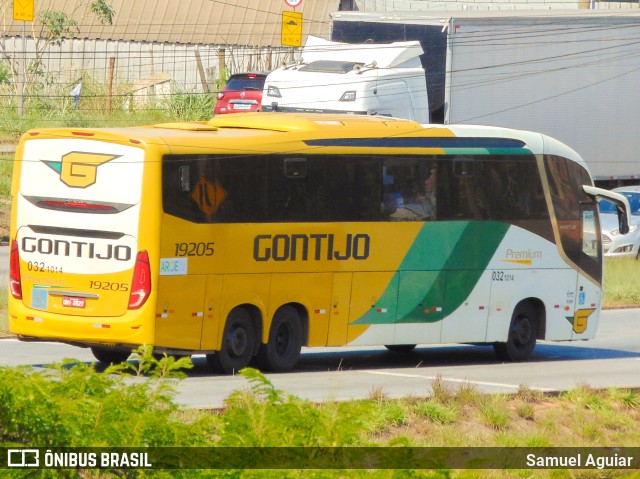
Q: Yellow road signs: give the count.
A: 2